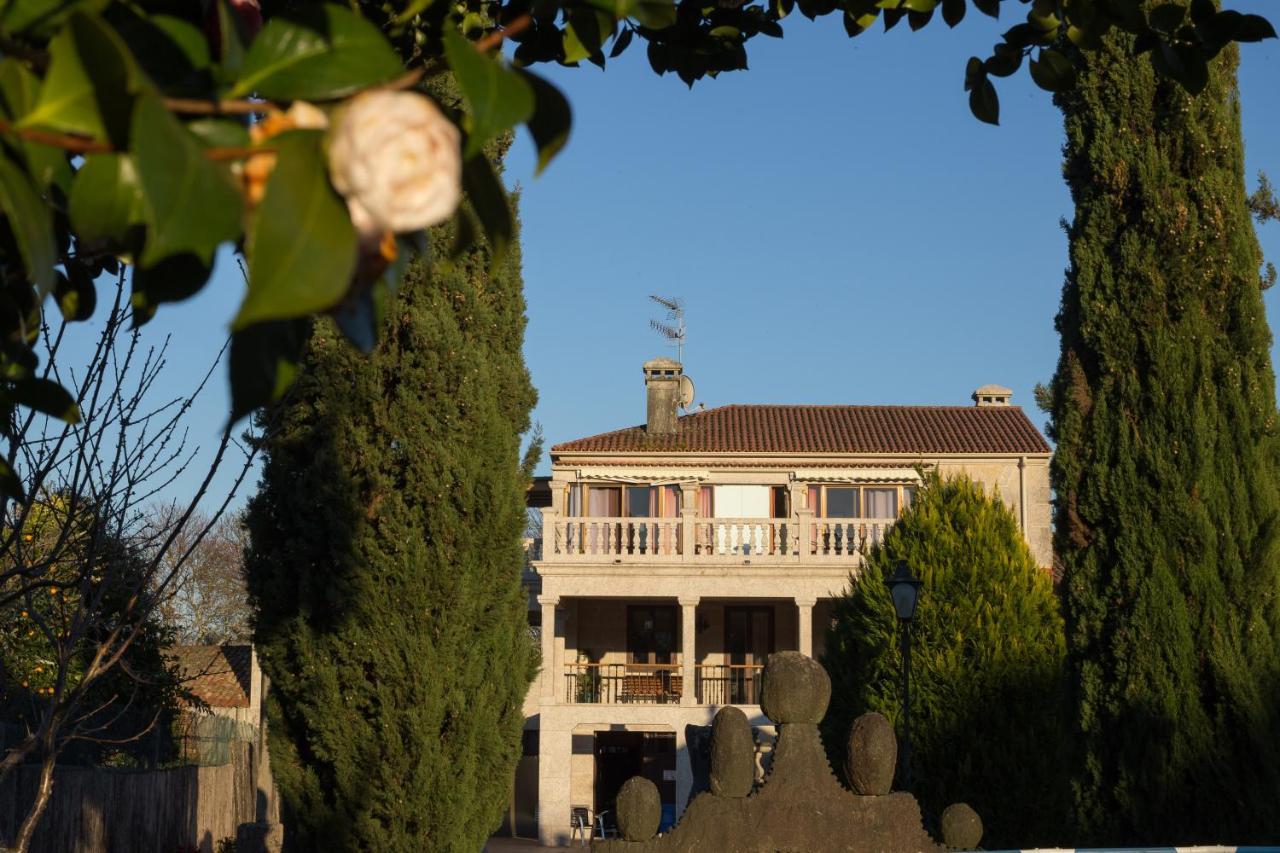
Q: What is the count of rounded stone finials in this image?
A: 5